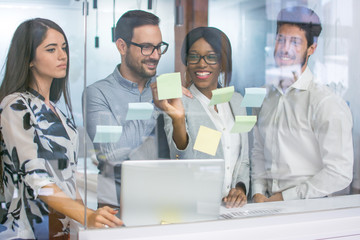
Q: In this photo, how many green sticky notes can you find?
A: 3